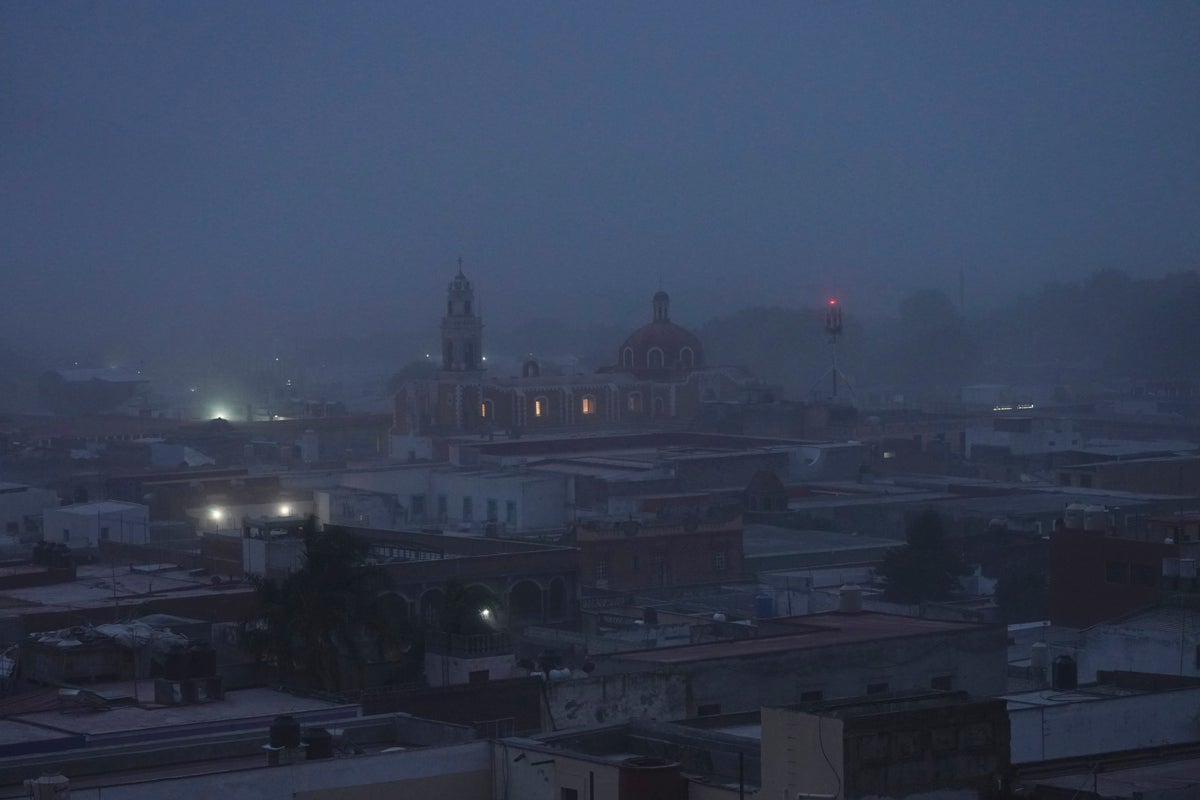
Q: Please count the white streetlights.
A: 4